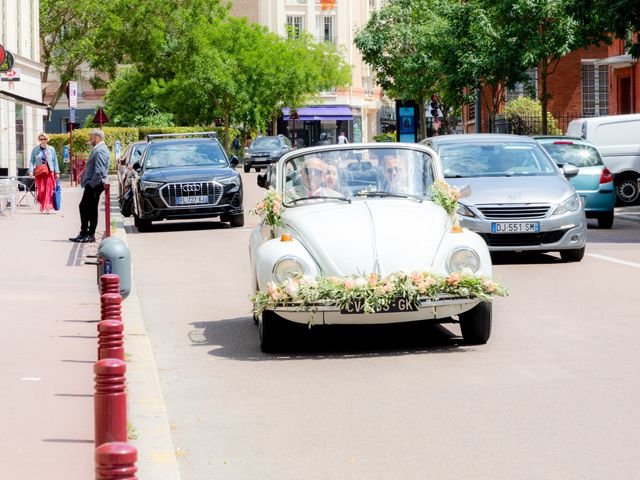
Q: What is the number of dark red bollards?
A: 5